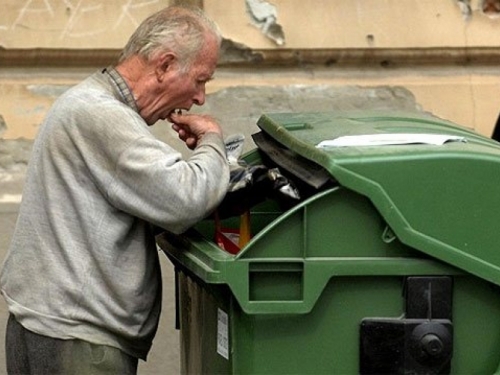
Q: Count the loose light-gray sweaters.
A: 1